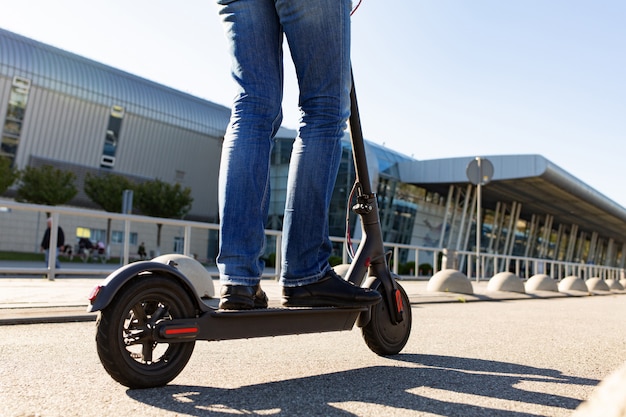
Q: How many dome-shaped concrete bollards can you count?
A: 9